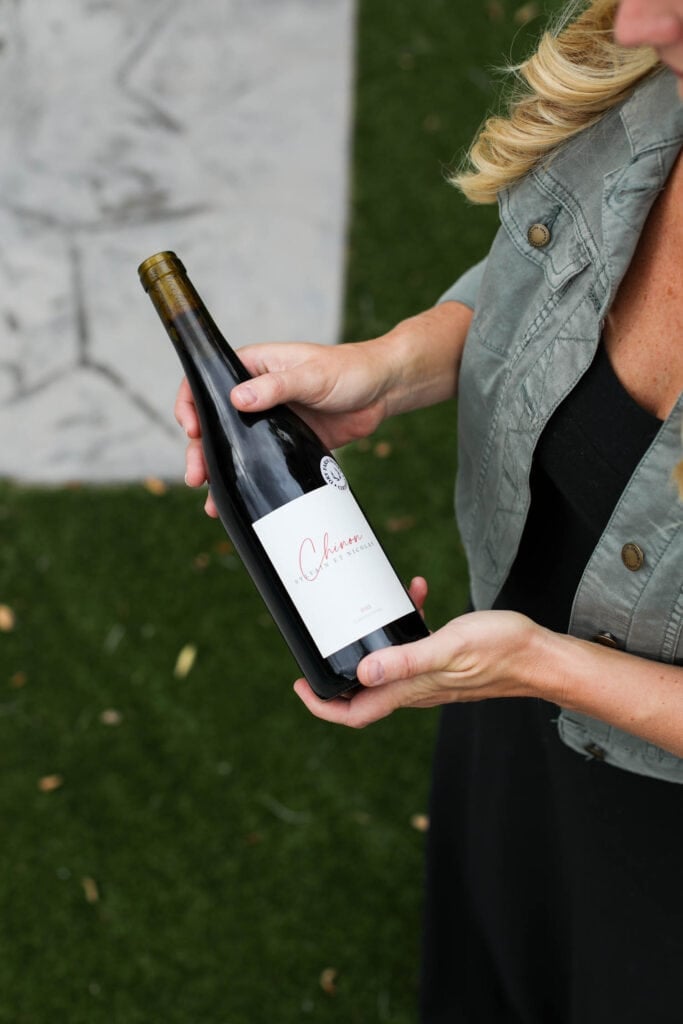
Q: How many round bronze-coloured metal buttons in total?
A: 4